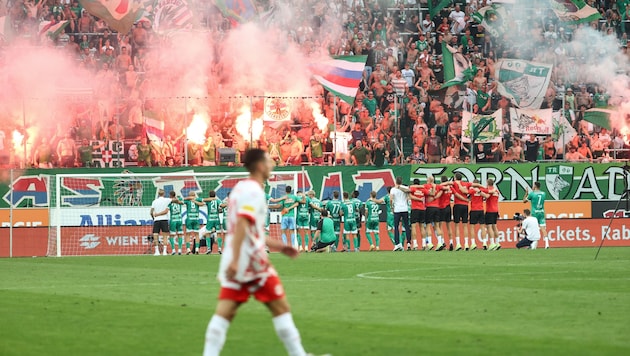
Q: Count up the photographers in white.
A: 1